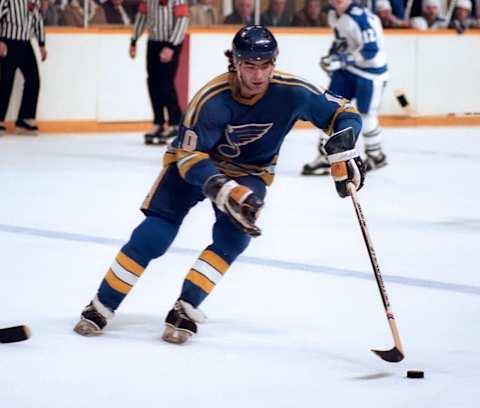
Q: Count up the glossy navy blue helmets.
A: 1